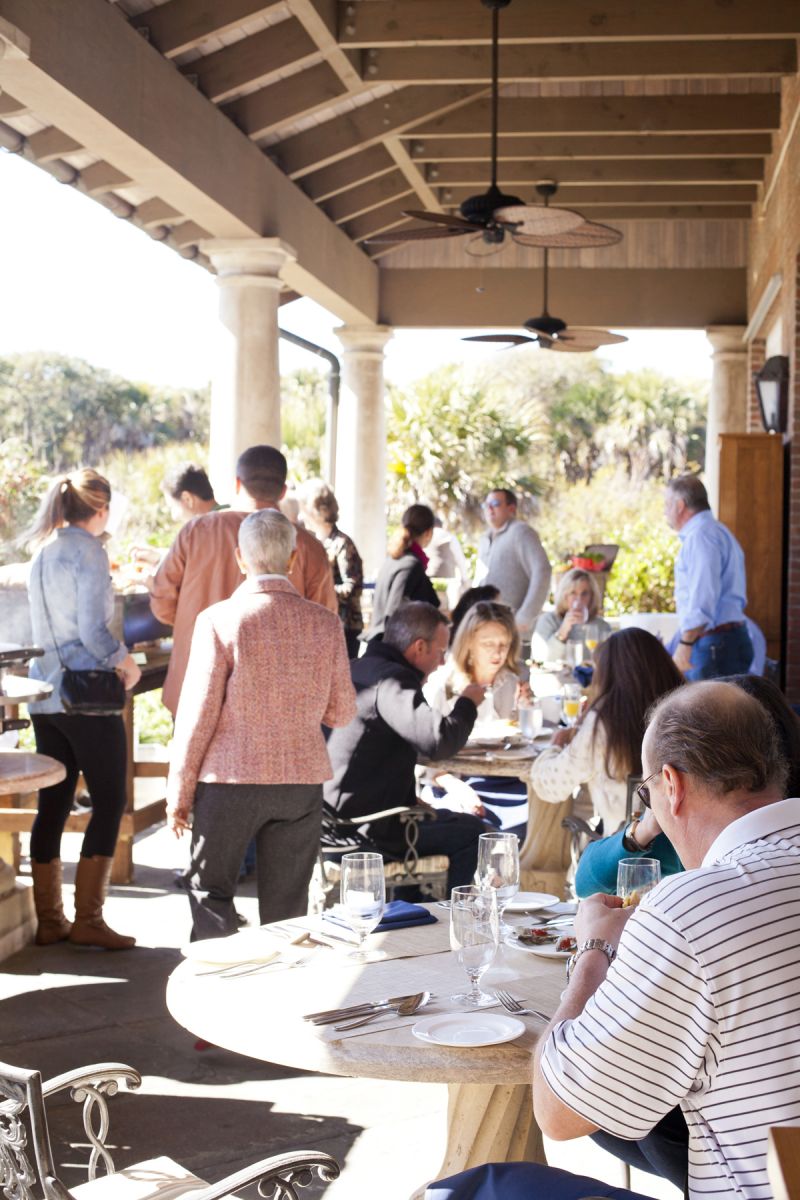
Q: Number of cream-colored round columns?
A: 3